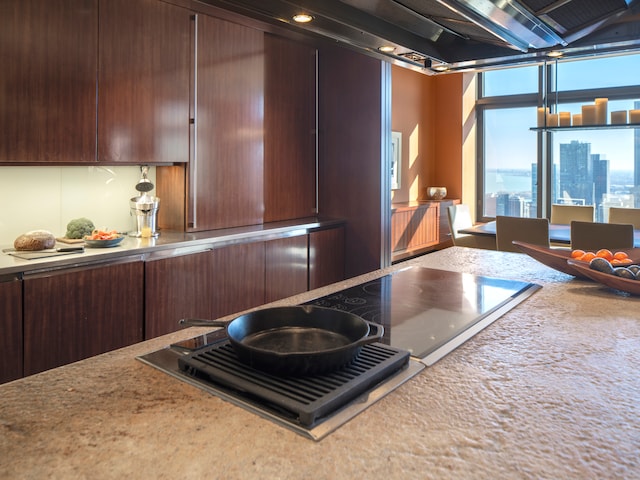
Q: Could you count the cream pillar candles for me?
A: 8